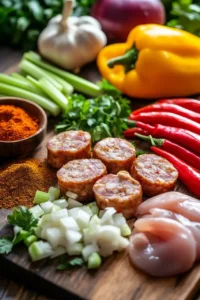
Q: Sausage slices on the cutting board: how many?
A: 5